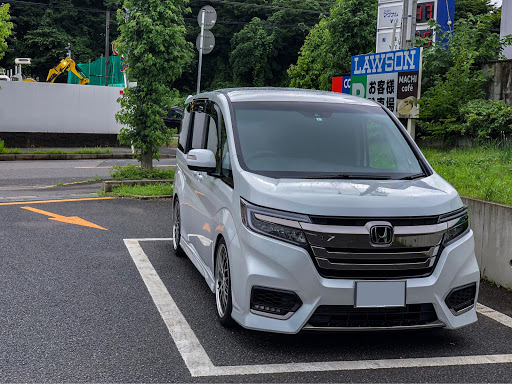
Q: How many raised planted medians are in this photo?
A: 1